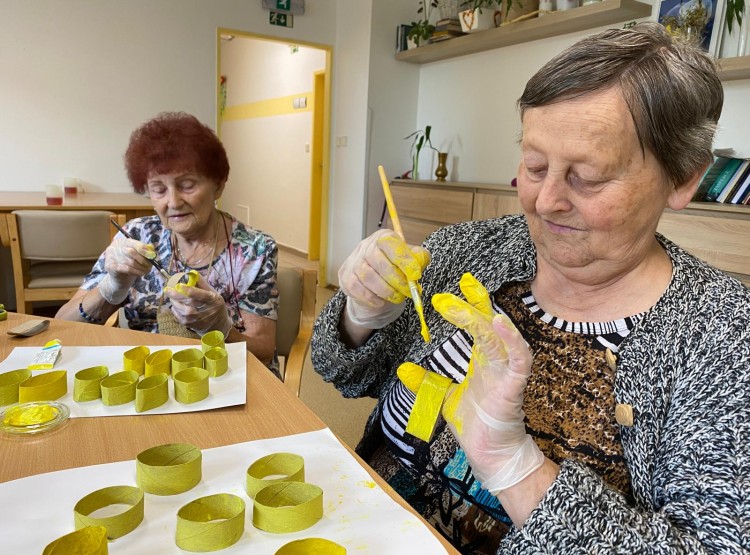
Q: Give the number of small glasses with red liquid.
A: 2